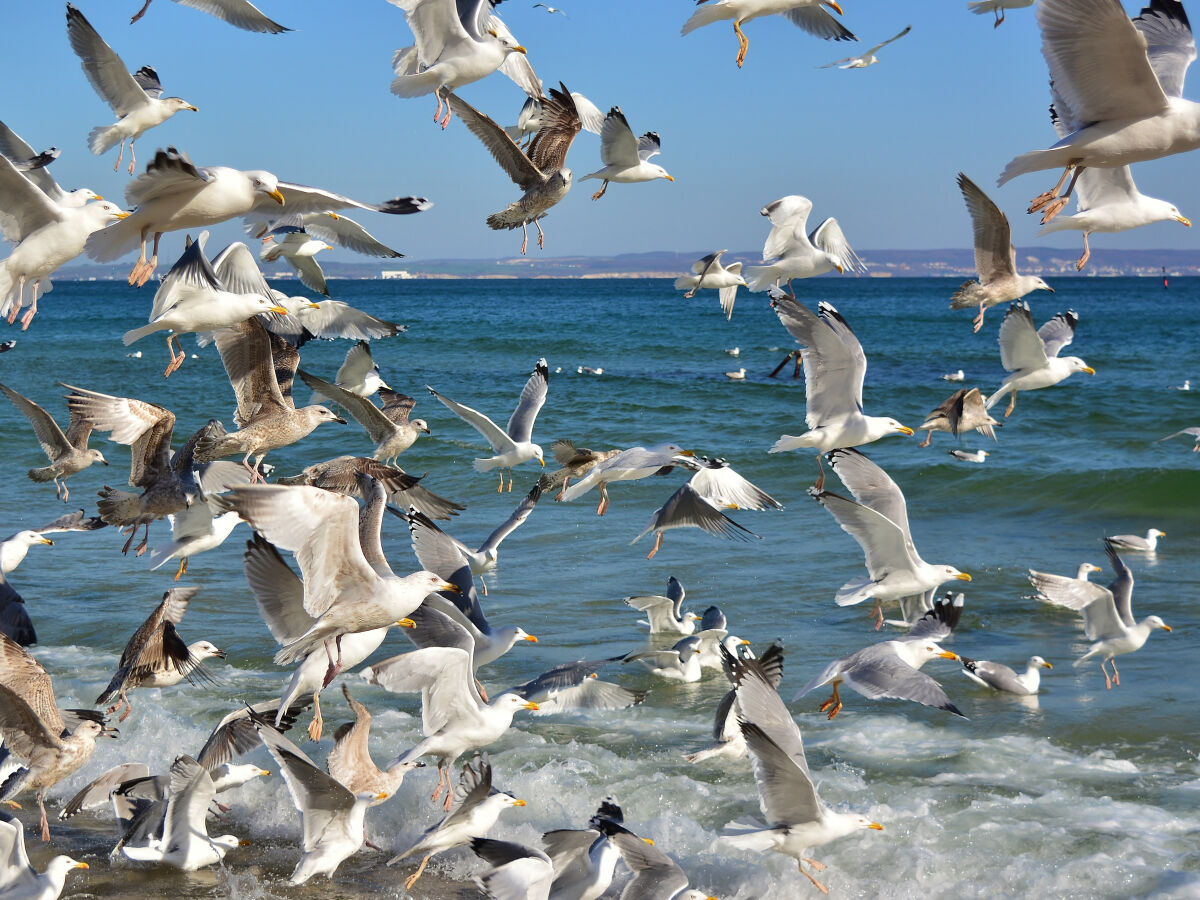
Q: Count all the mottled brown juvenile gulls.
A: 12